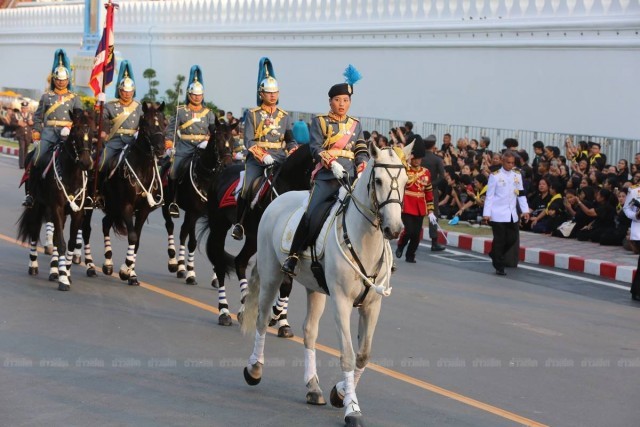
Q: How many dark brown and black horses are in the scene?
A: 4